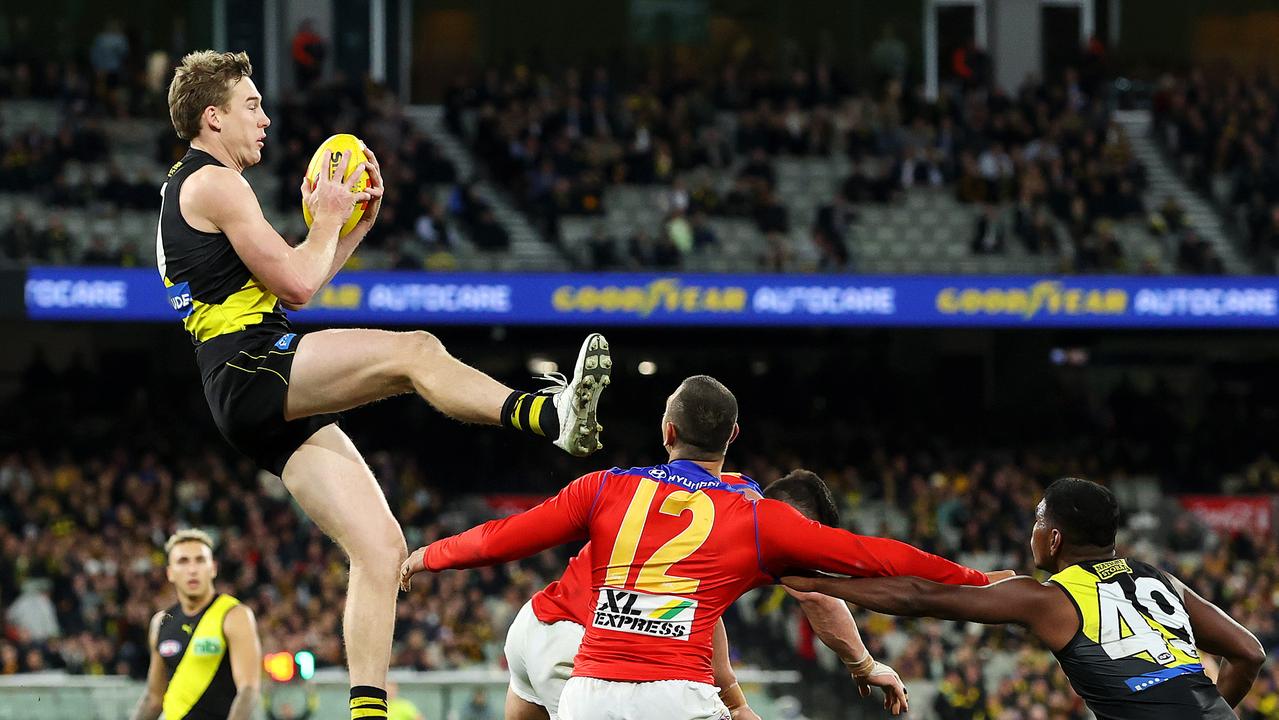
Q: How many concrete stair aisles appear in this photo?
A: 2